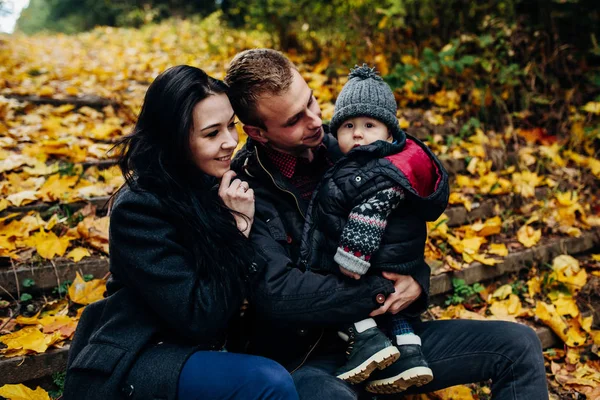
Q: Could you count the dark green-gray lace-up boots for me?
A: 2